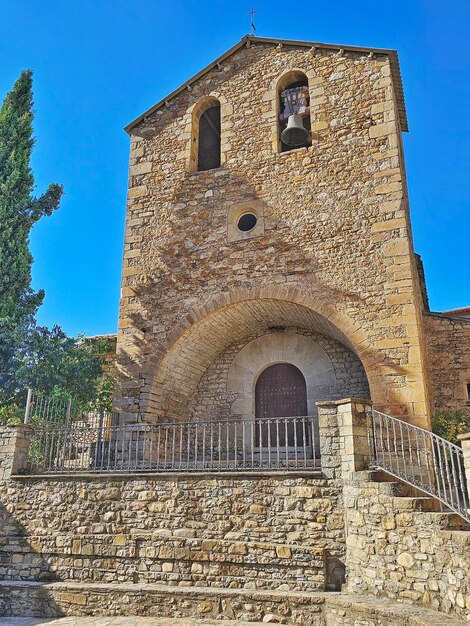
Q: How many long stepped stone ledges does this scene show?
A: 2